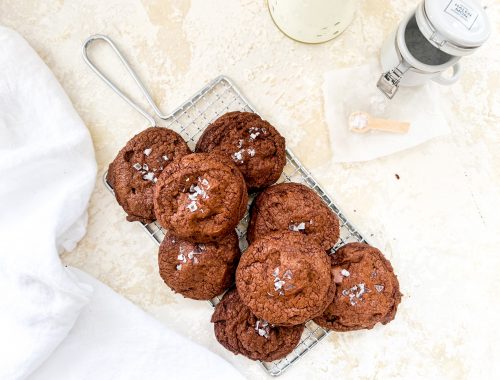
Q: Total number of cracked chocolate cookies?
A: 8